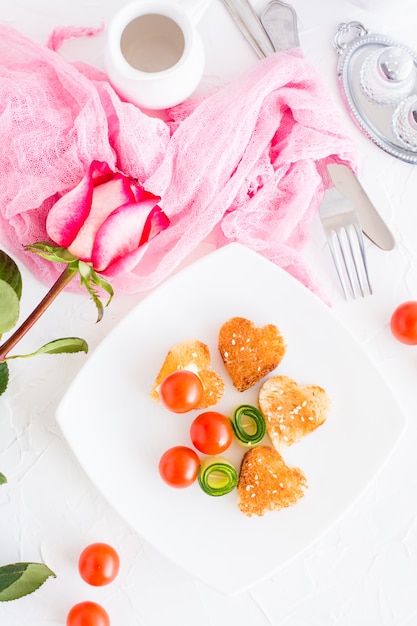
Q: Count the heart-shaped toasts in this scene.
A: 4